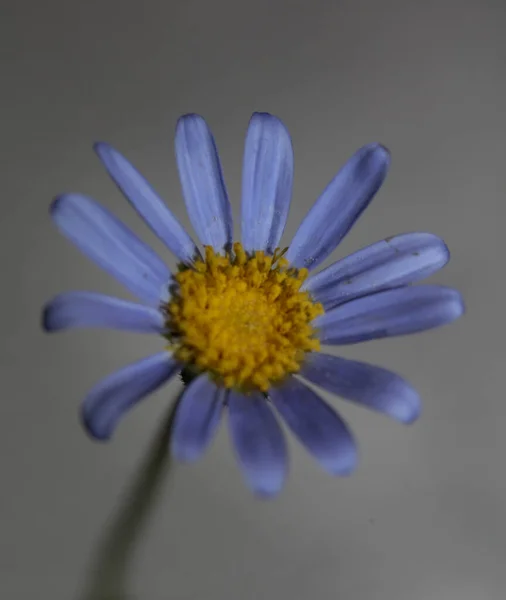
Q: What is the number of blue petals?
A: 13